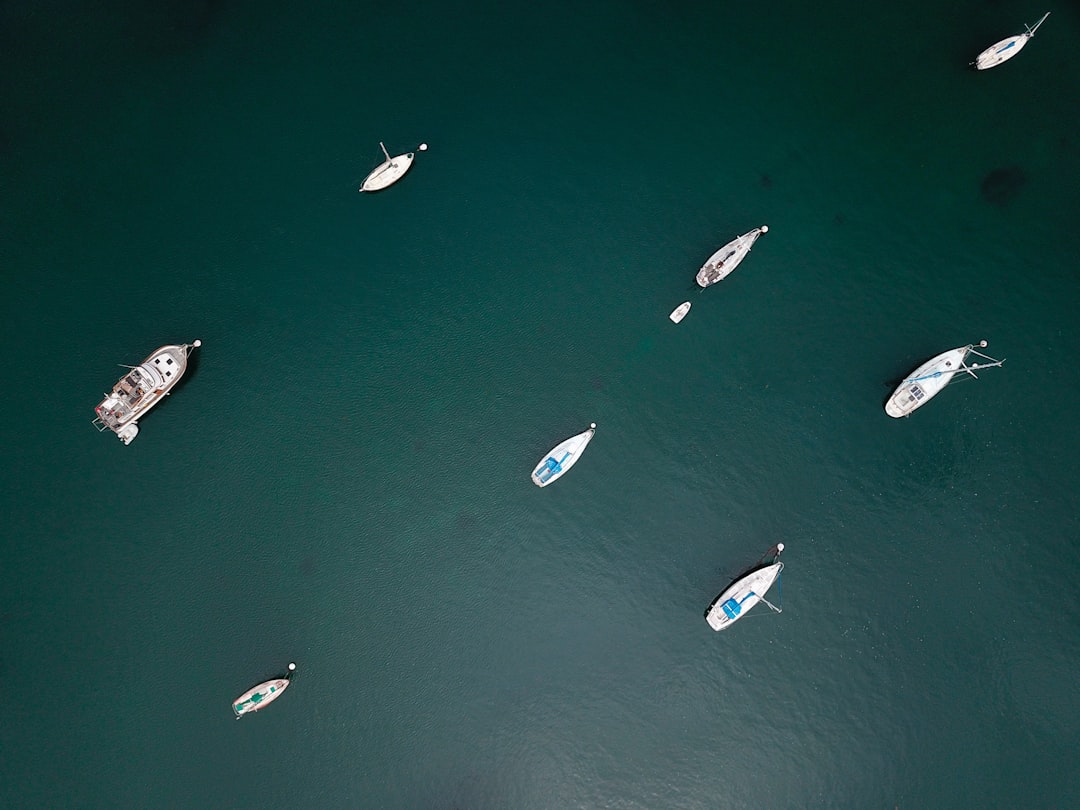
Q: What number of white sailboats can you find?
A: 7